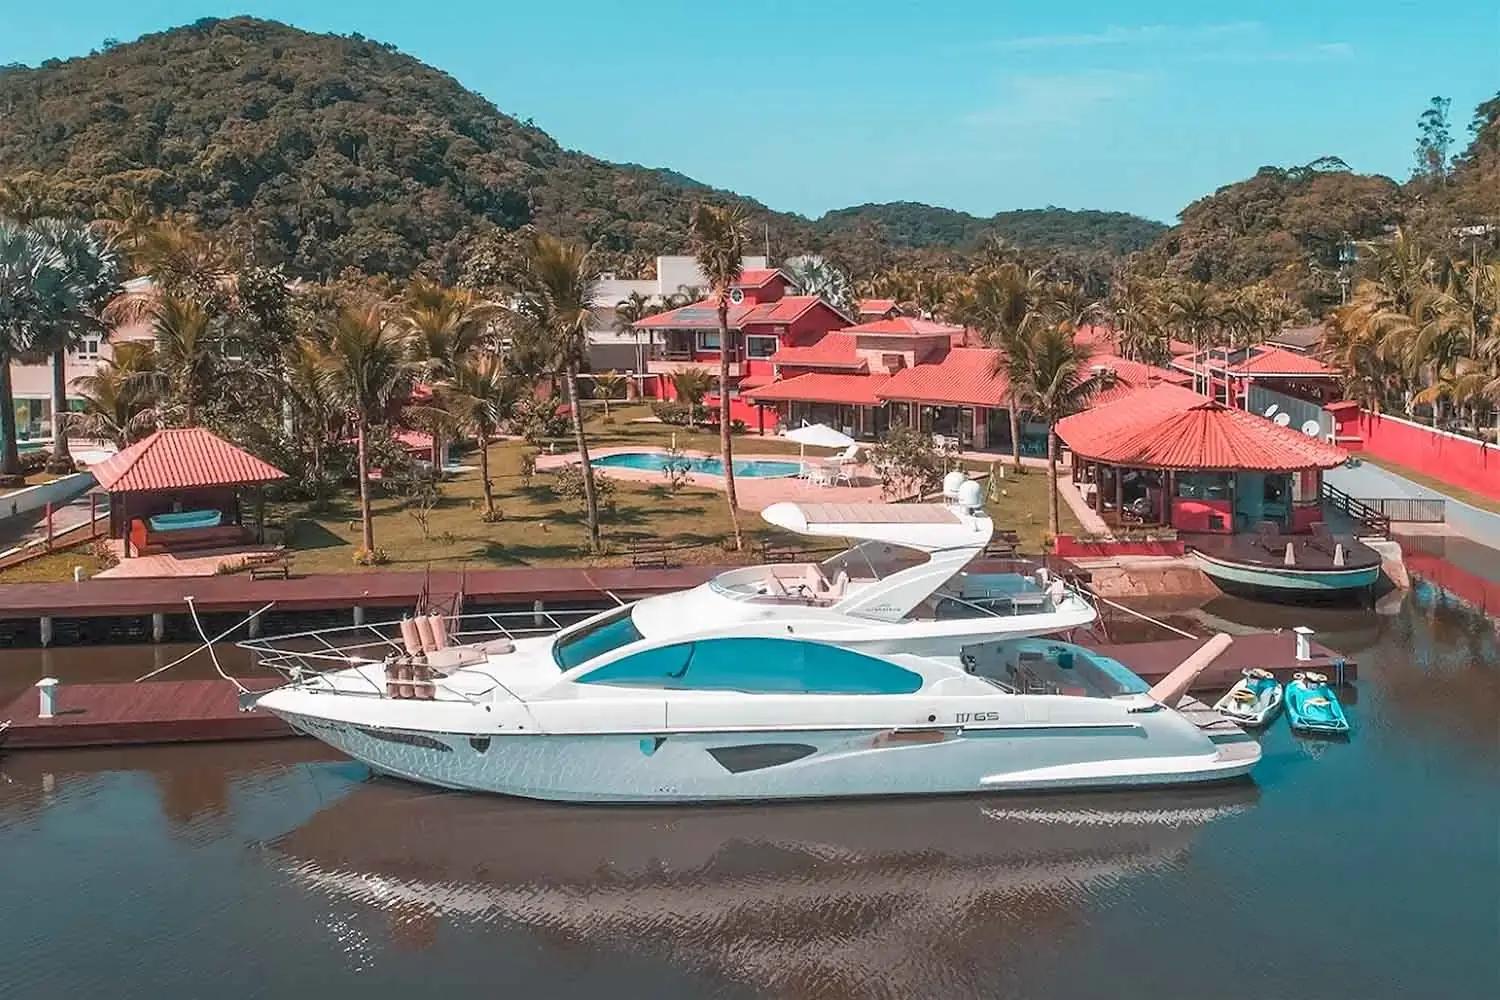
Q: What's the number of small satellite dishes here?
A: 3